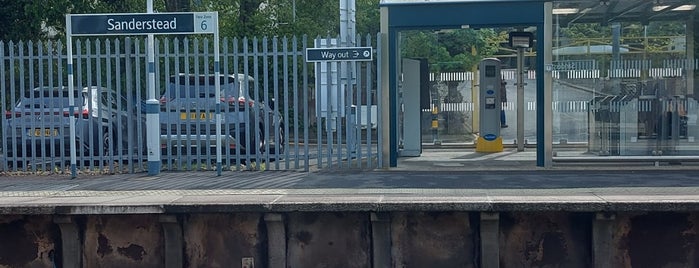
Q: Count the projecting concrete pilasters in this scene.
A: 6